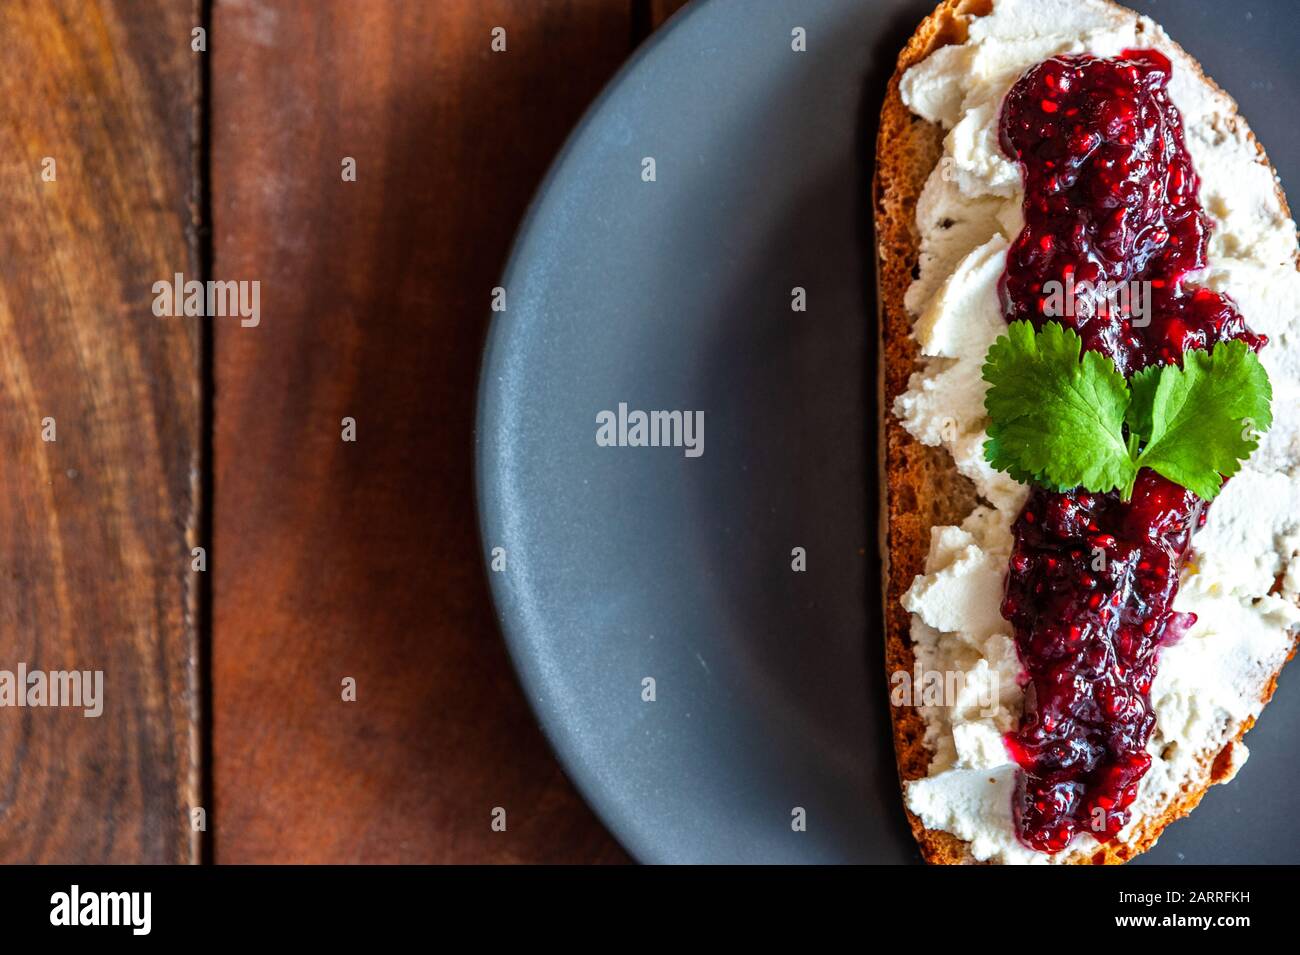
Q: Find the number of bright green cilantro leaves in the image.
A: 2